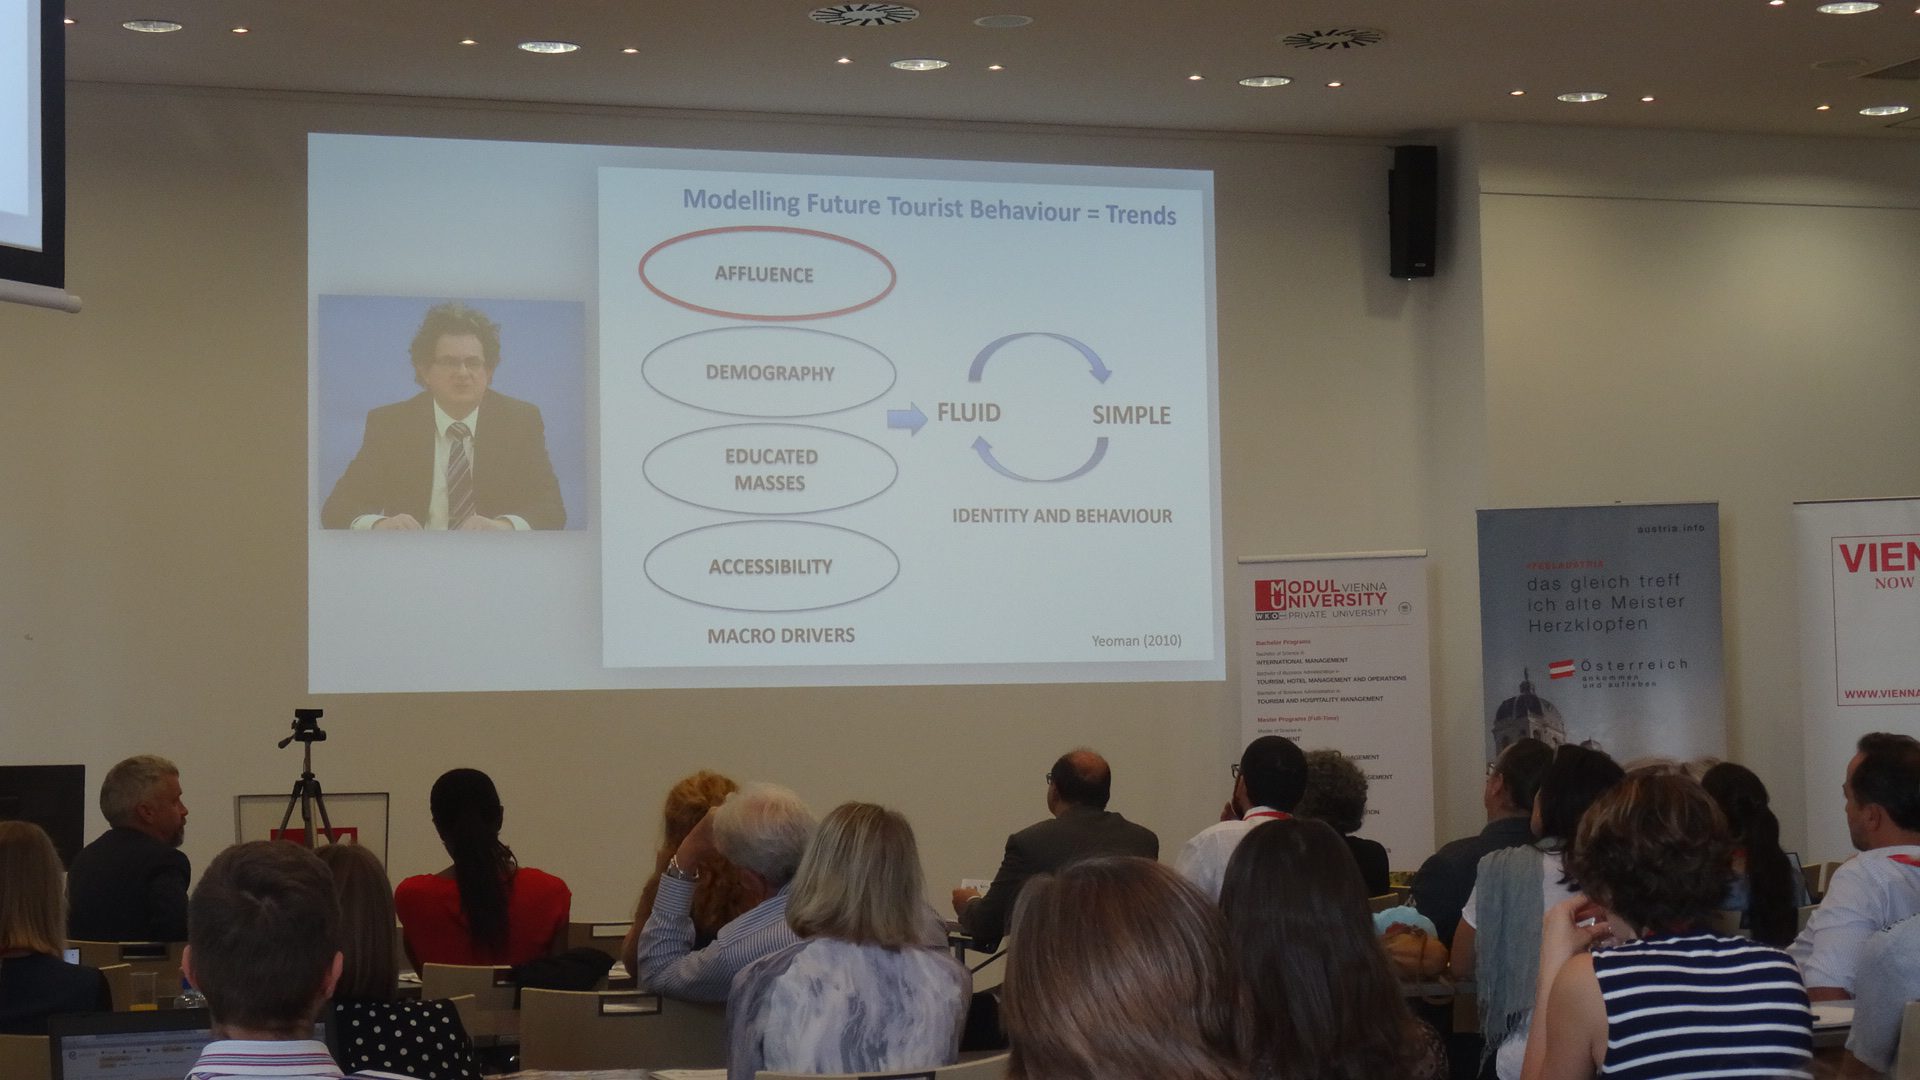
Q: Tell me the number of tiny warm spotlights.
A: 13